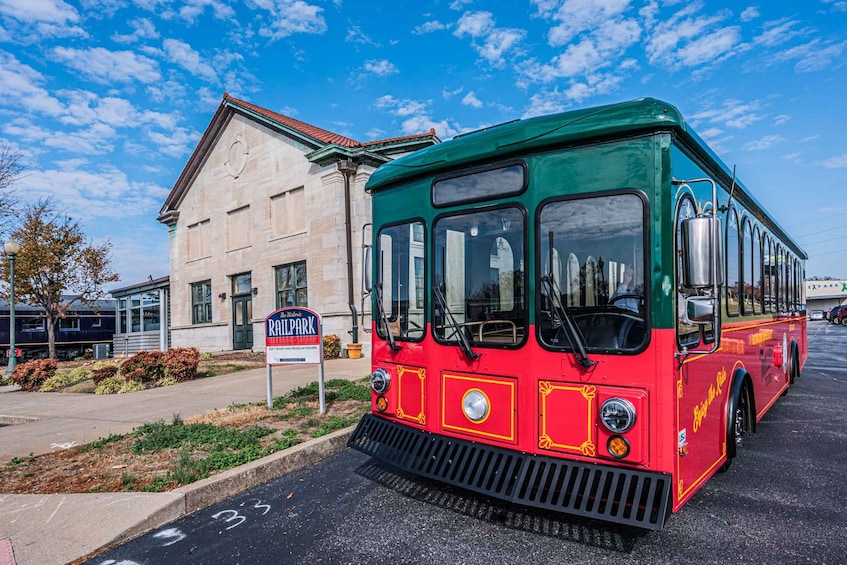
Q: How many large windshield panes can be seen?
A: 3